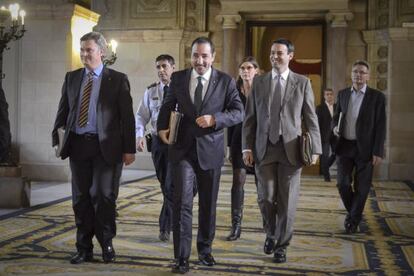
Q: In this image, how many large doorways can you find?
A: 1